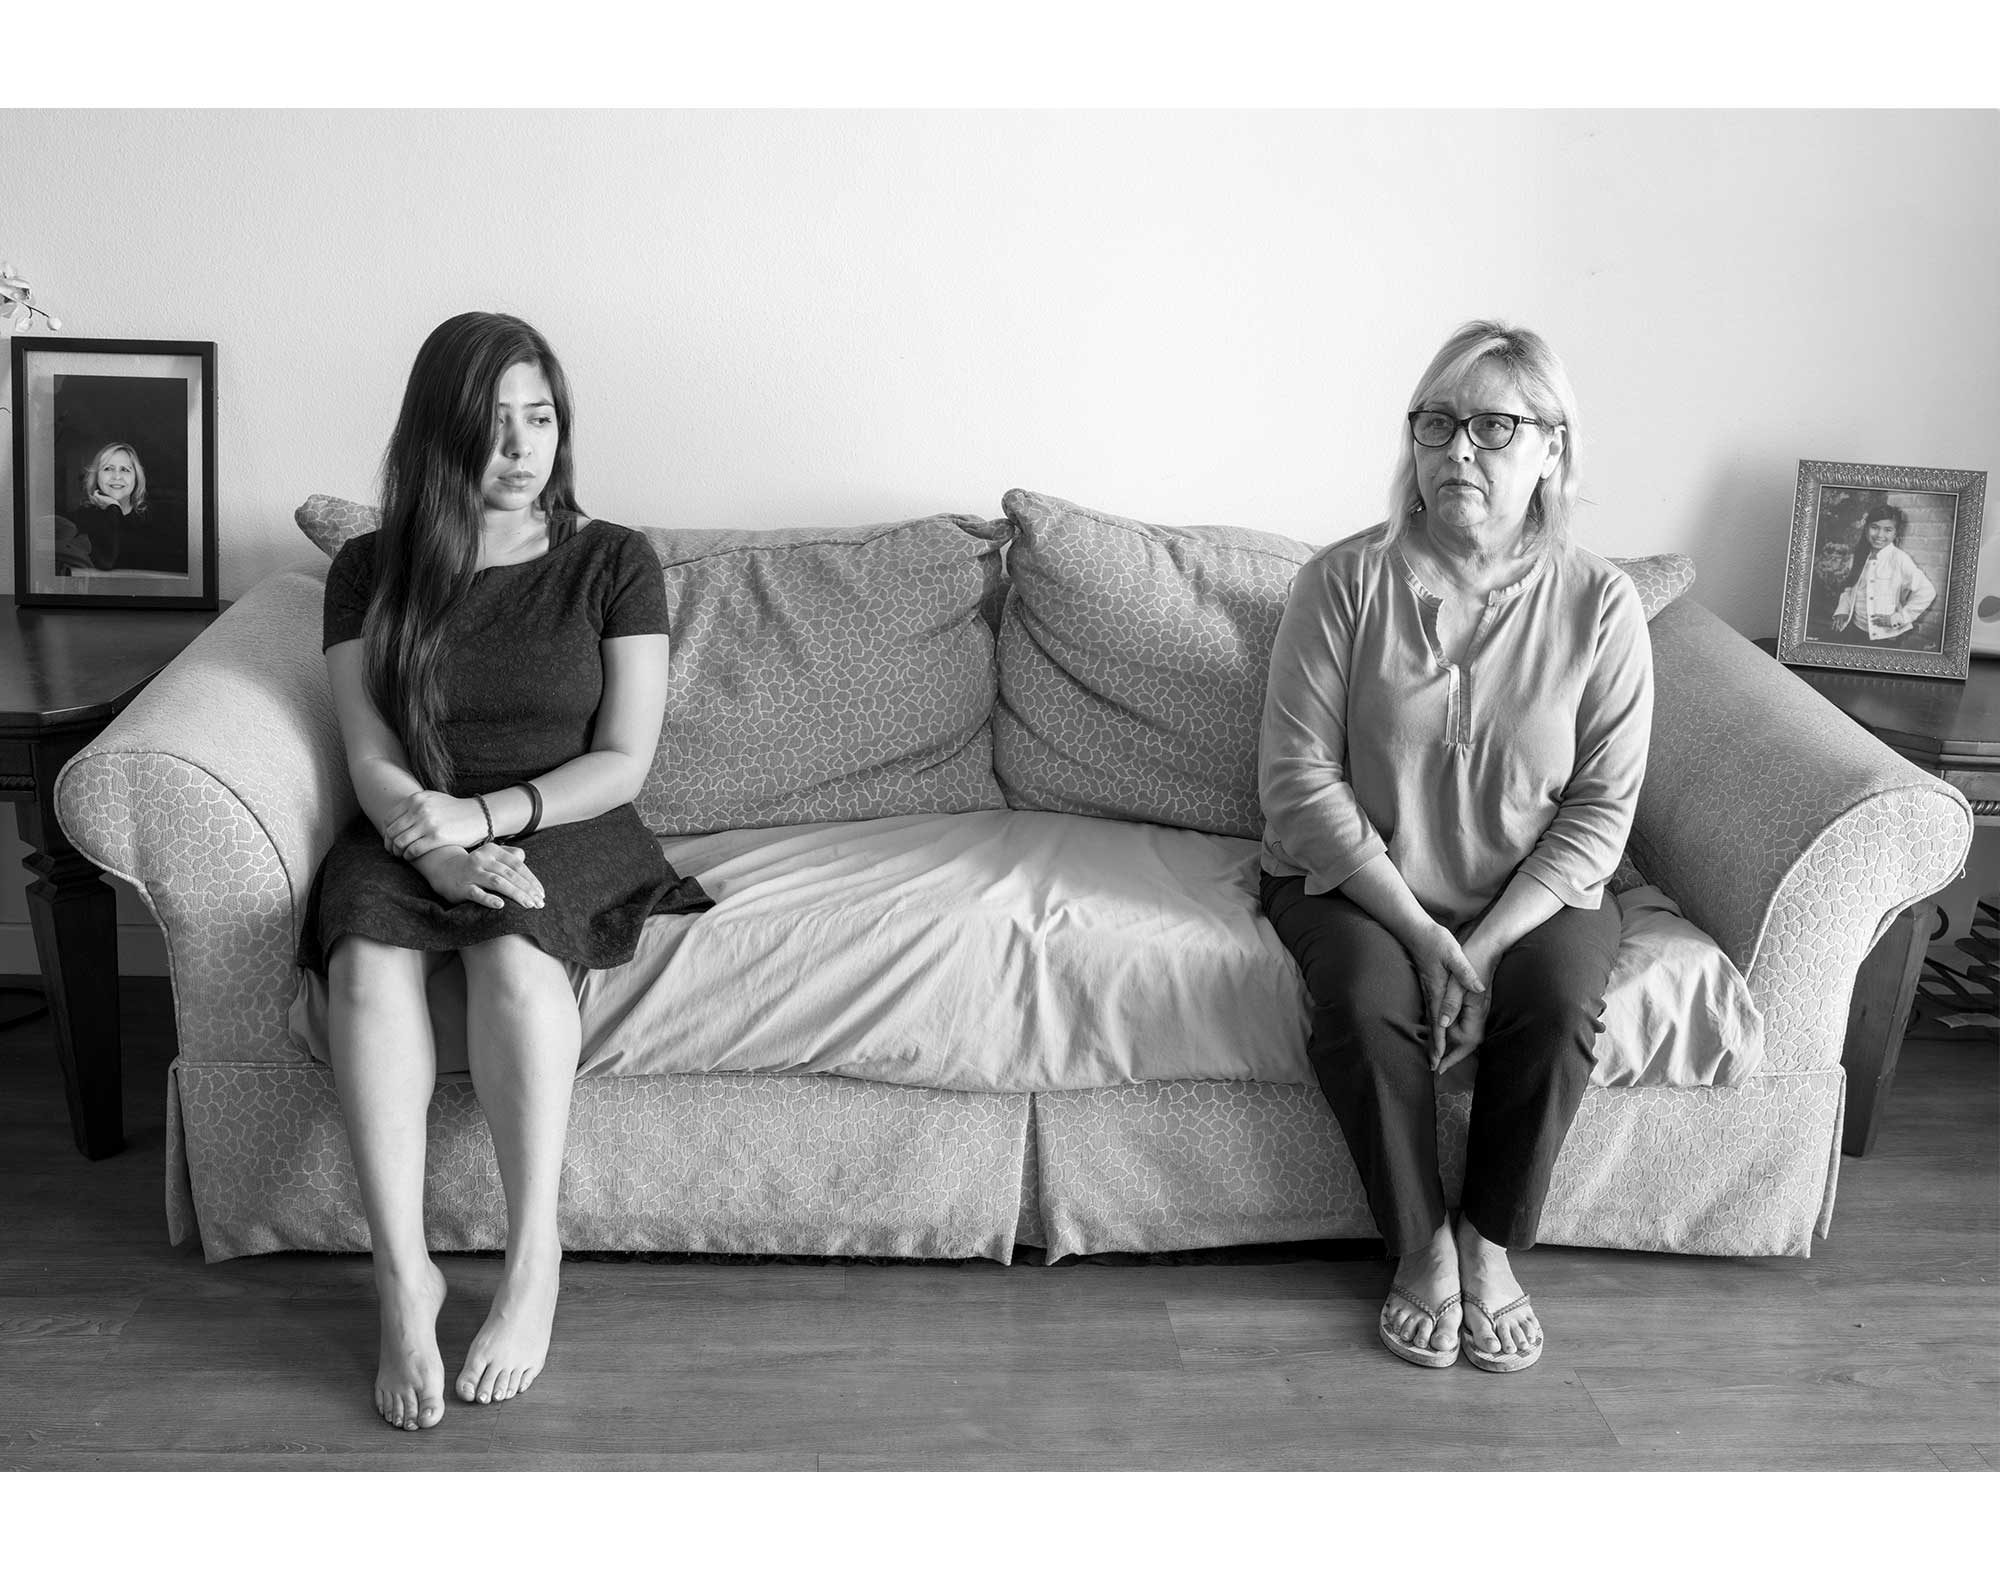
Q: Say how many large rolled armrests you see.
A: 2